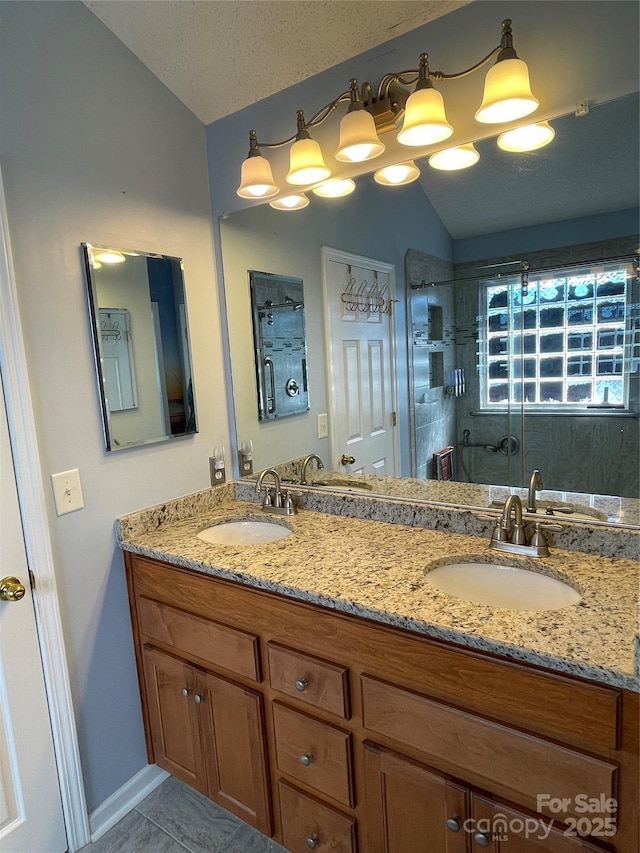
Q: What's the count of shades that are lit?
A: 5